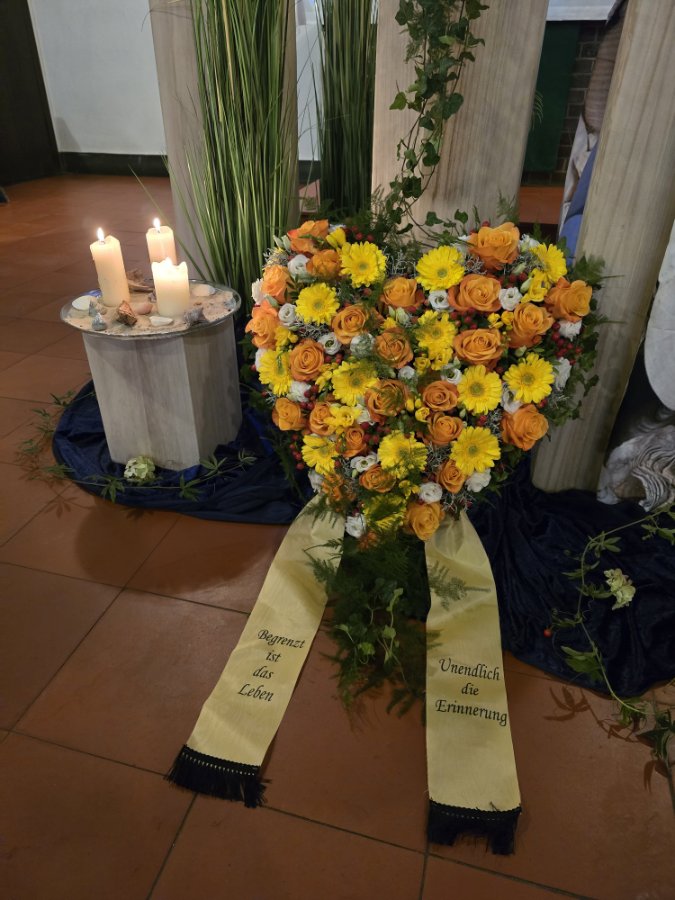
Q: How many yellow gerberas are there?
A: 13